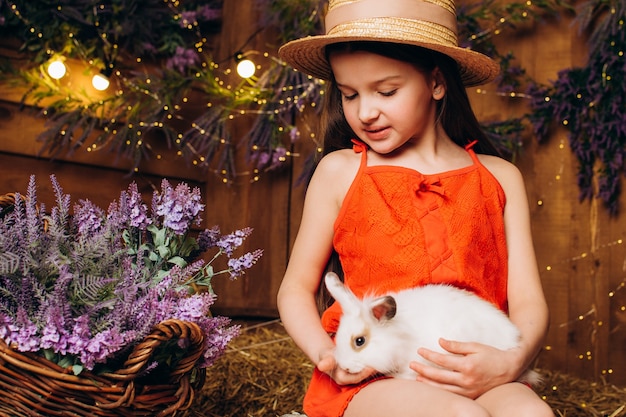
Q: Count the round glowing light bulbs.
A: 3